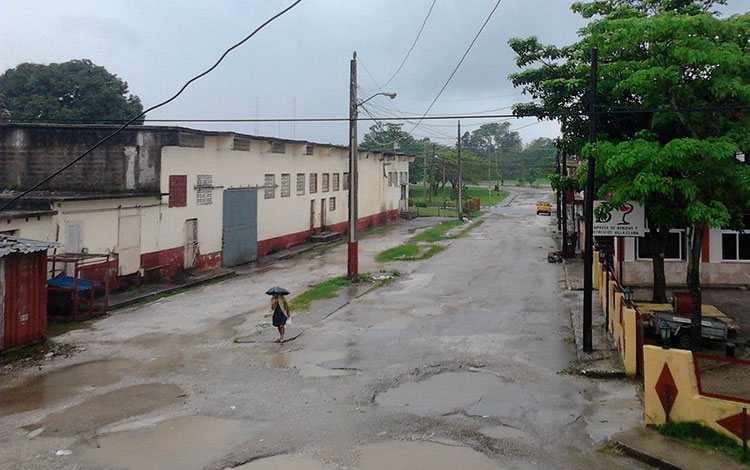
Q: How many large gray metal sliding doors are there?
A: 1